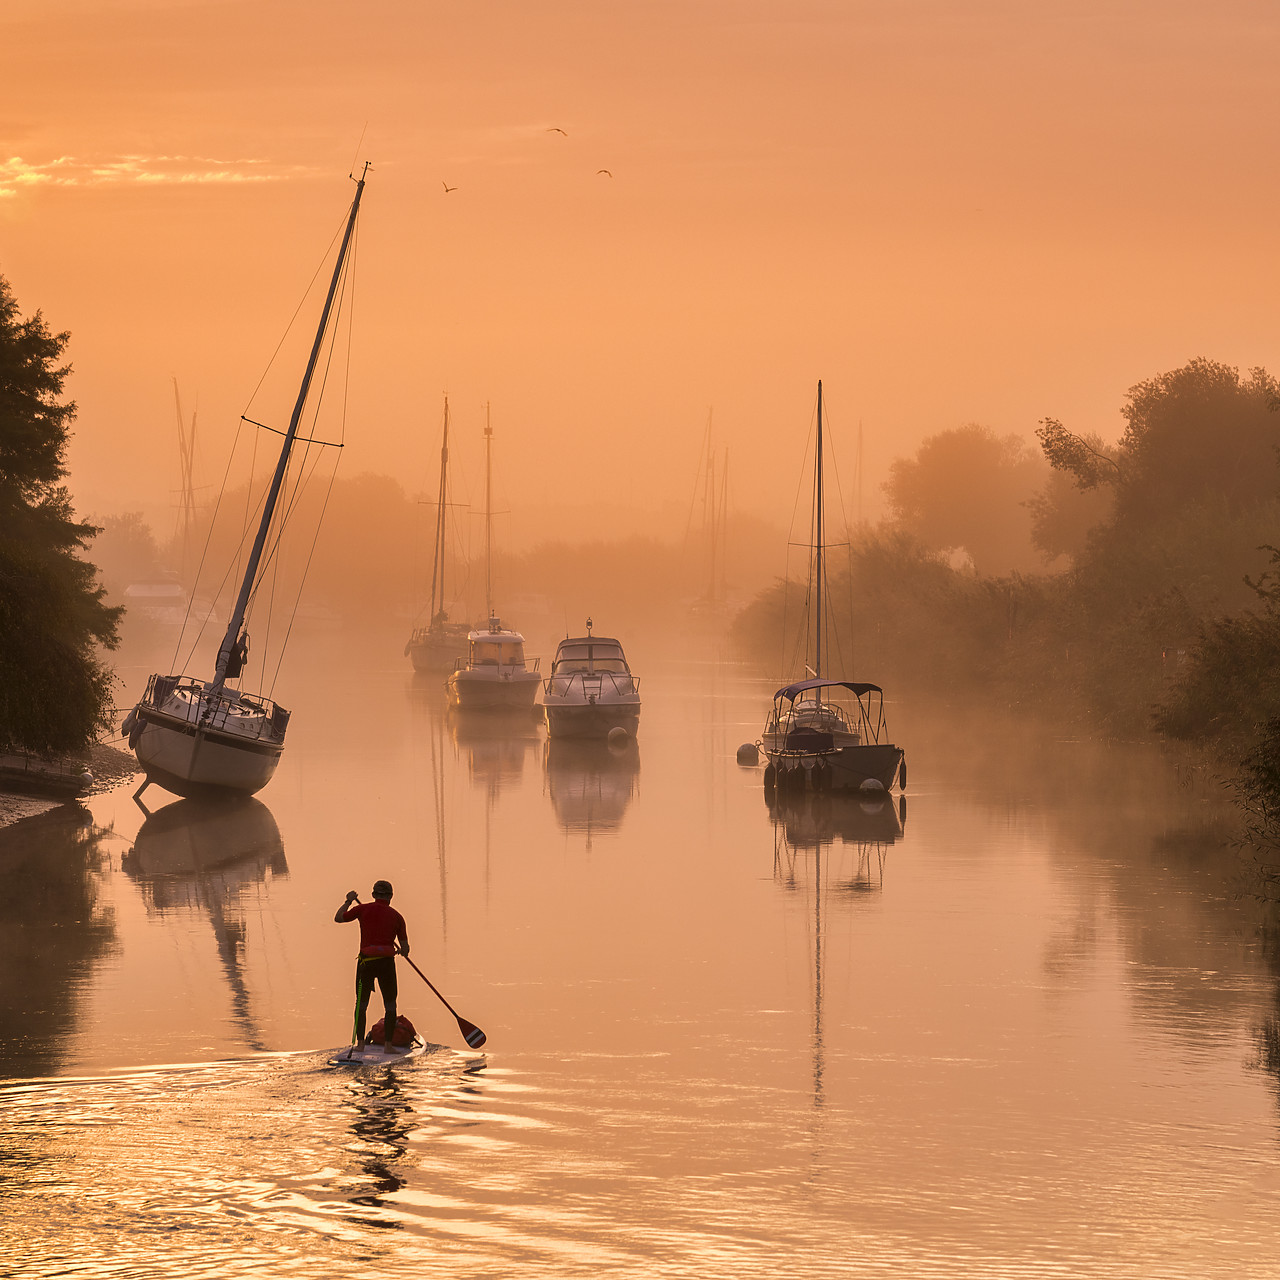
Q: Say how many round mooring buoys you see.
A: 3